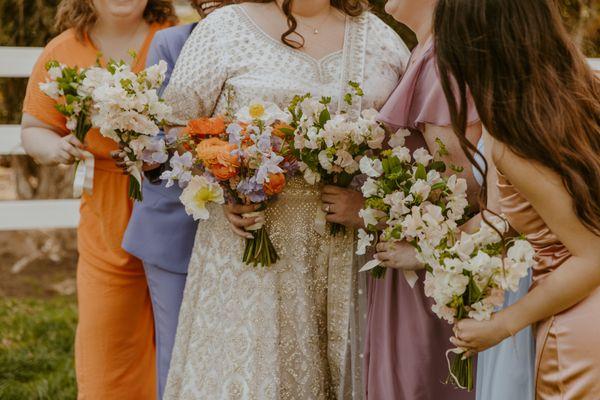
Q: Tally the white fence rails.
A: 3